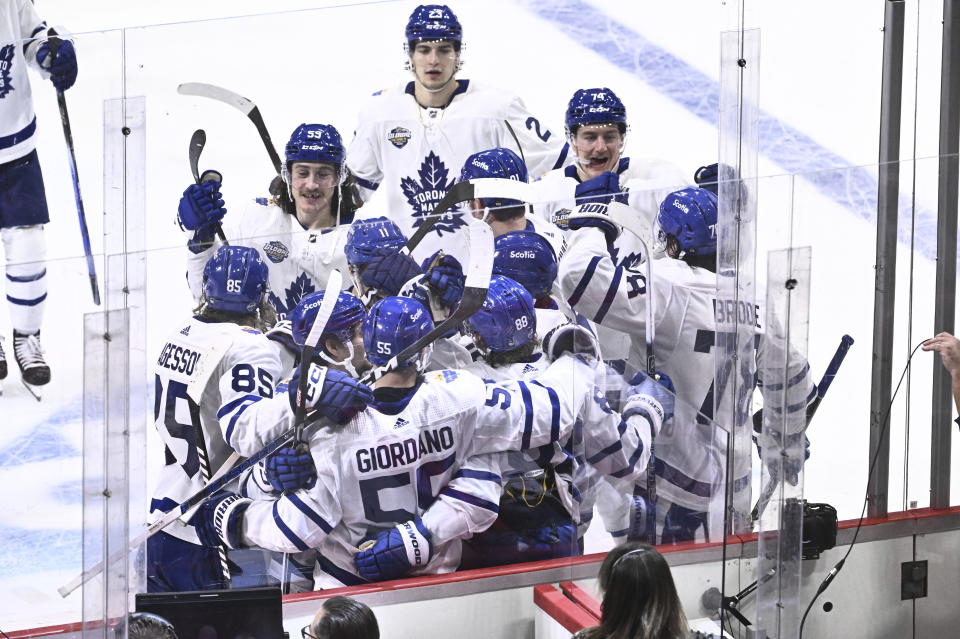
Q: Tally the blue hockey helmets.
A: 11